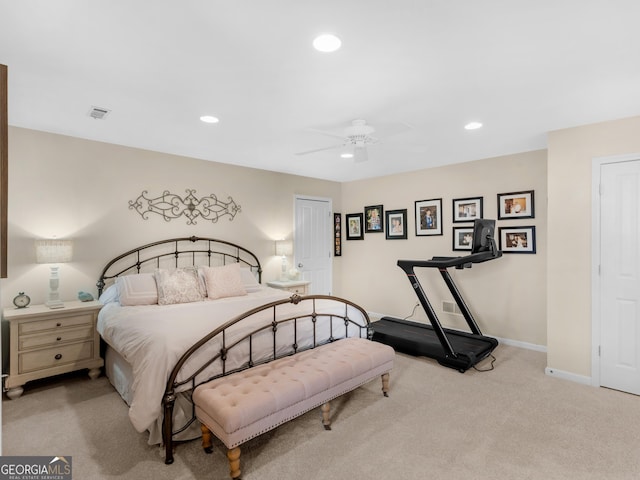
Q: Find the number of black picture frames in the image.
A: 9